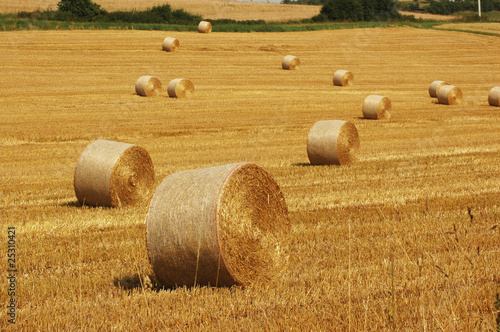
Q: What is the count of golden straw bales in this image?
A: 13